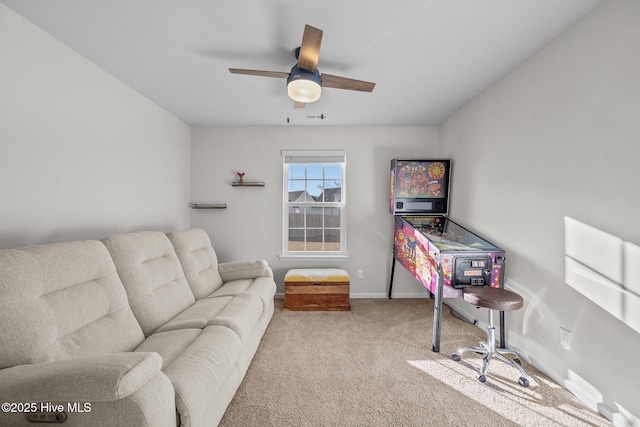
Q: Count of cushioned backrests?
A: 3